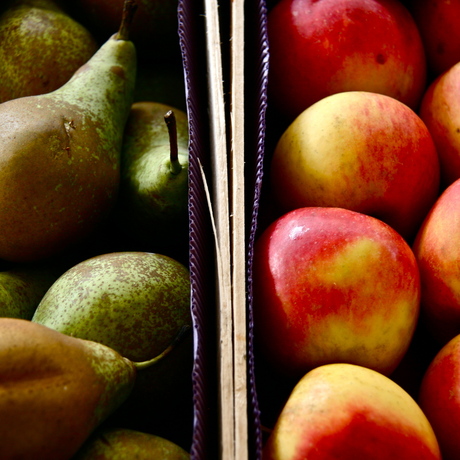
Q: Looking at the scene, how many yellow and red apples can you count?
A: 8